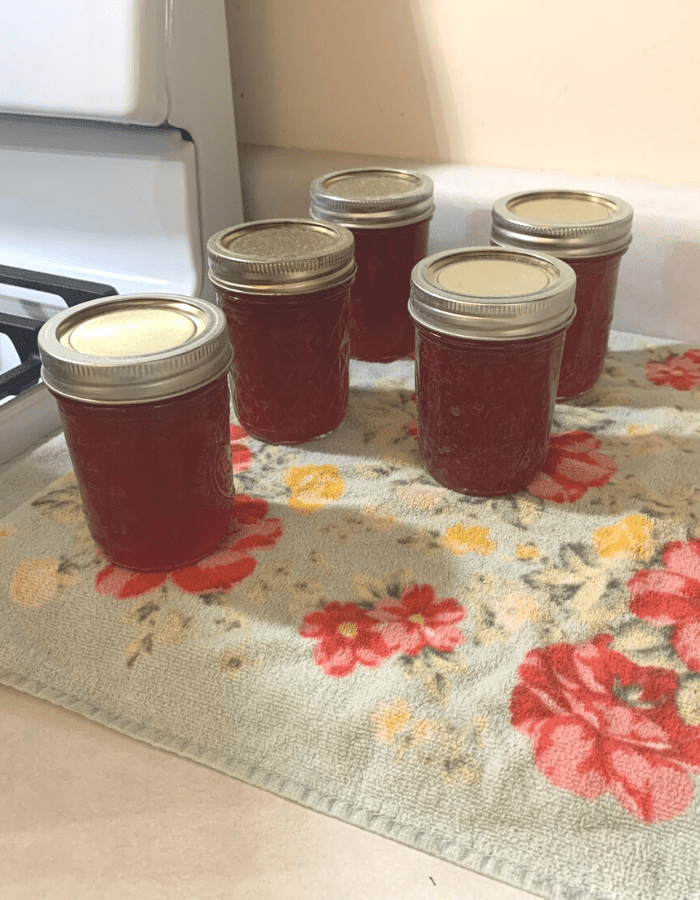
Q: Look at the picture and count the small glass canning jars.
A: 5